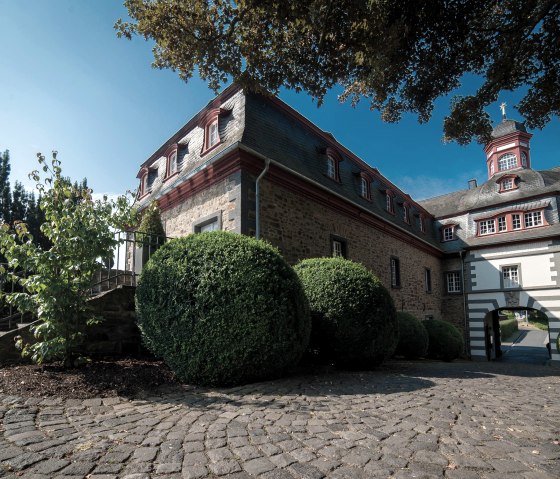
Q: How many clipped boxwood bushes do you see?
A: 4